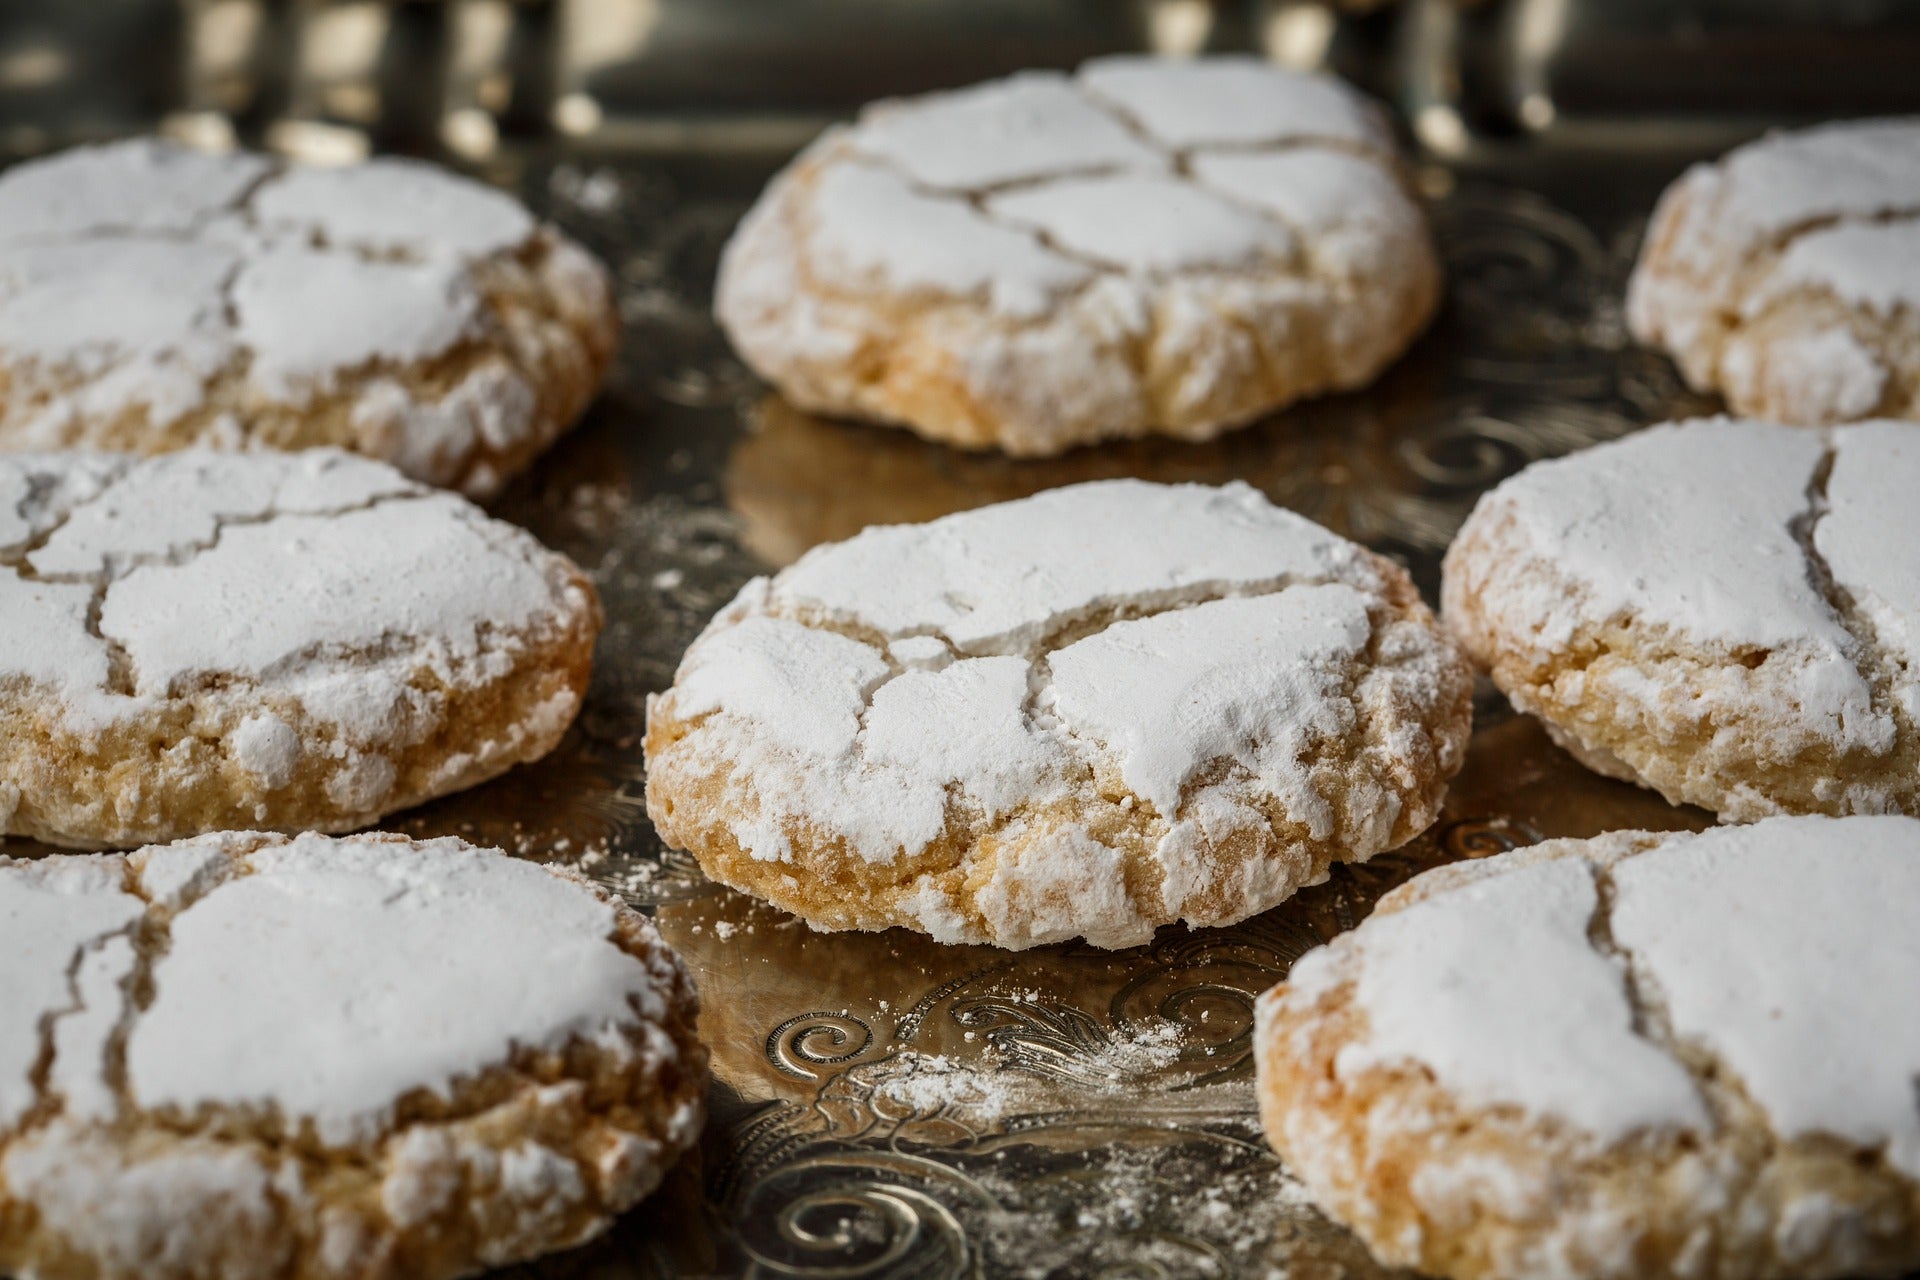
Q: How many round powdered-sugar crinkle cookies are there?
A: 8